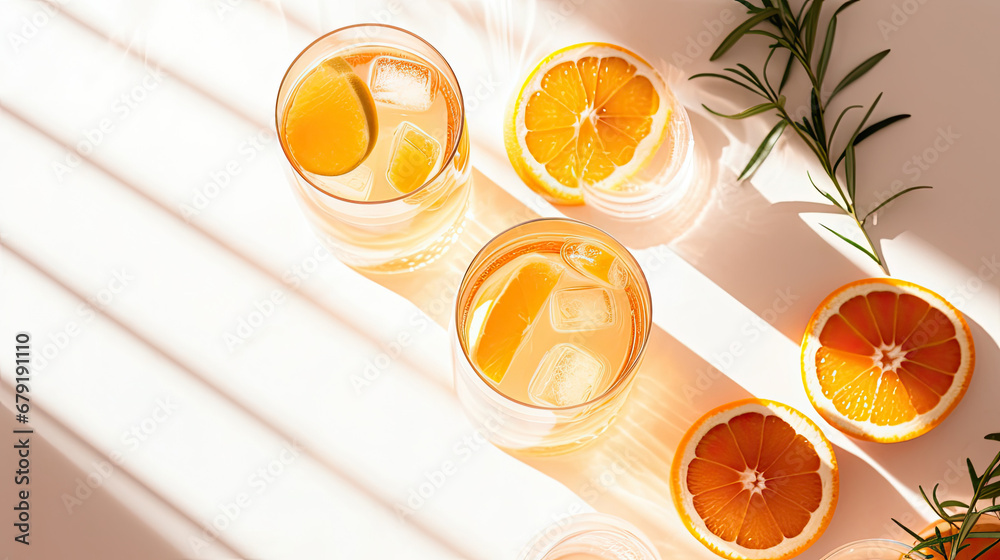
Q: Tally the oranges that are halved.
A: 3